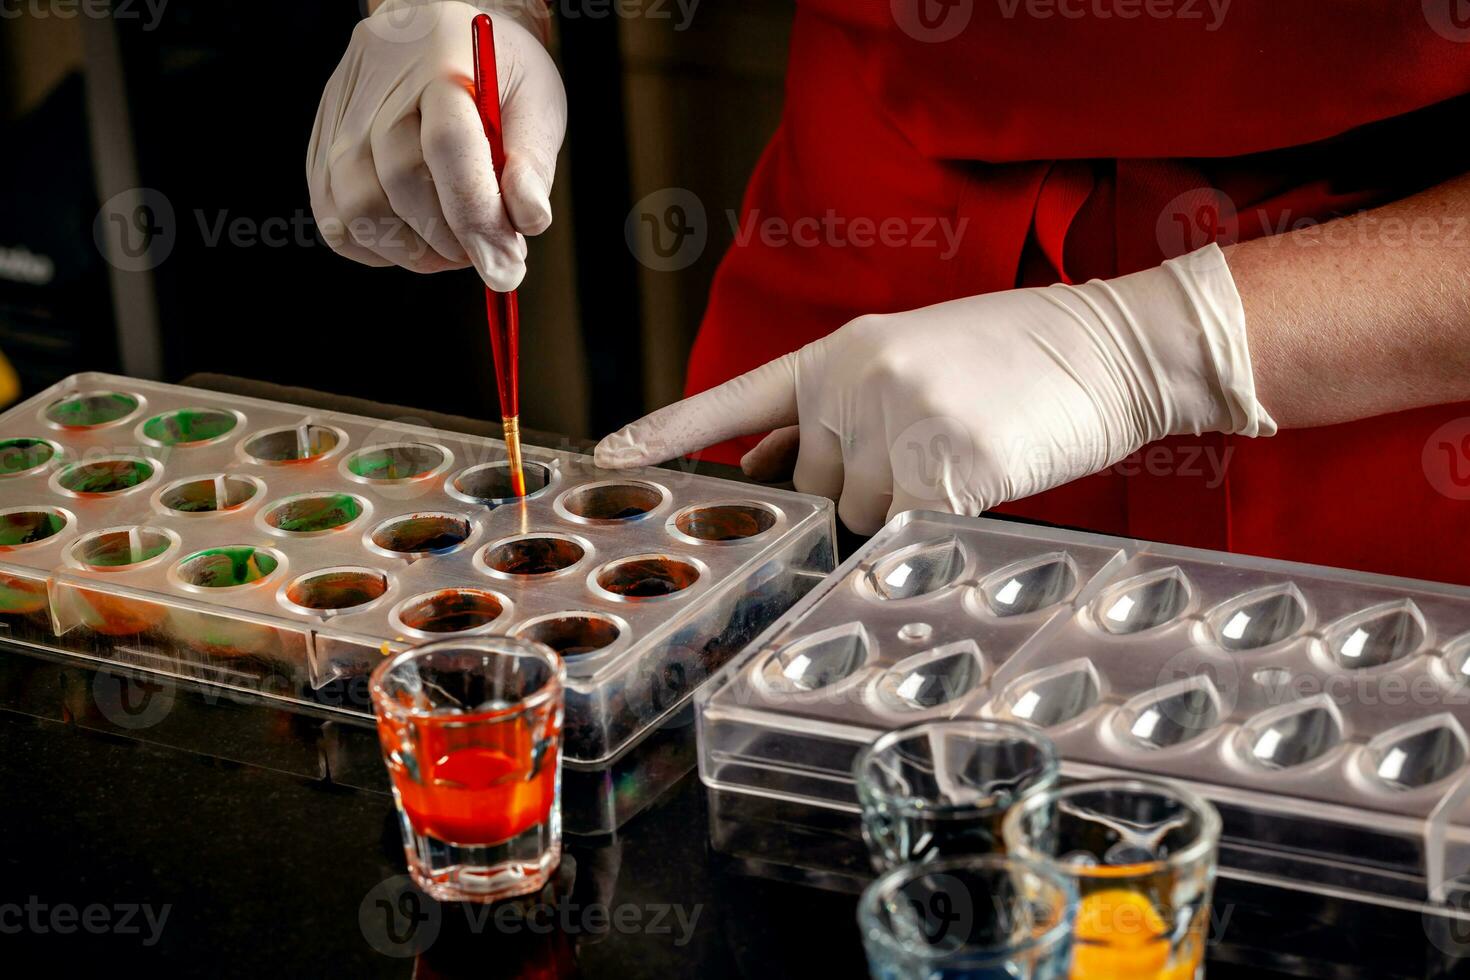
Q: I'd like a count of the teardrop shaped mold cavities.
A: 12